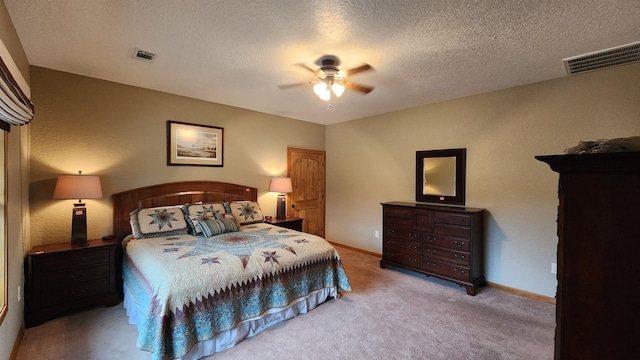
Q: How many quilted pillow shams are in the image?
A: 3